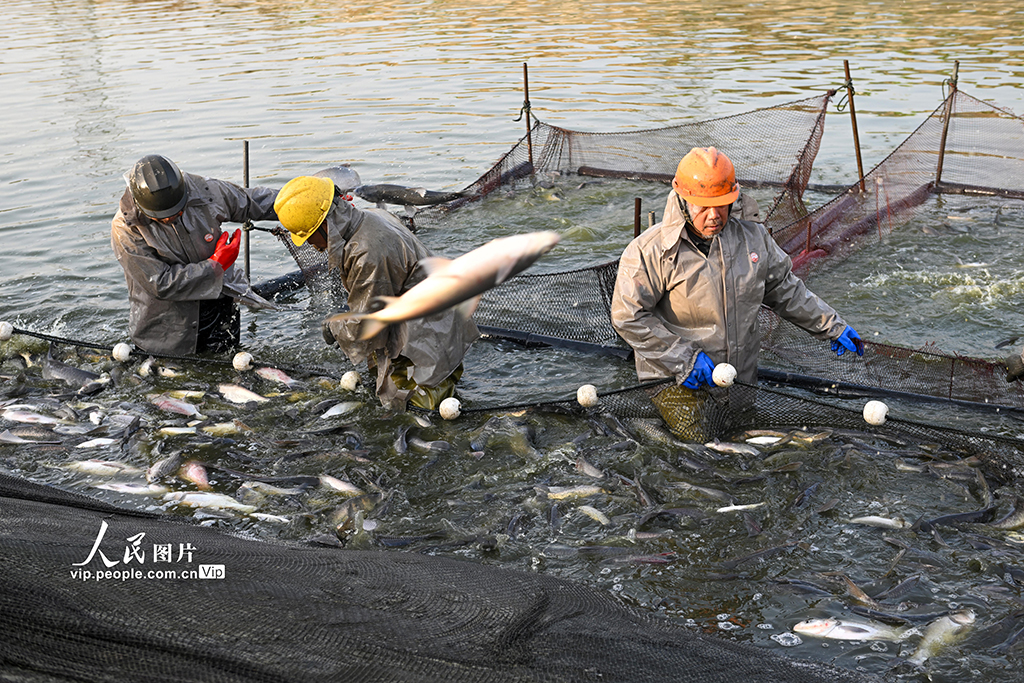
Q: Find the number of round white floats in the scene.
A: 8